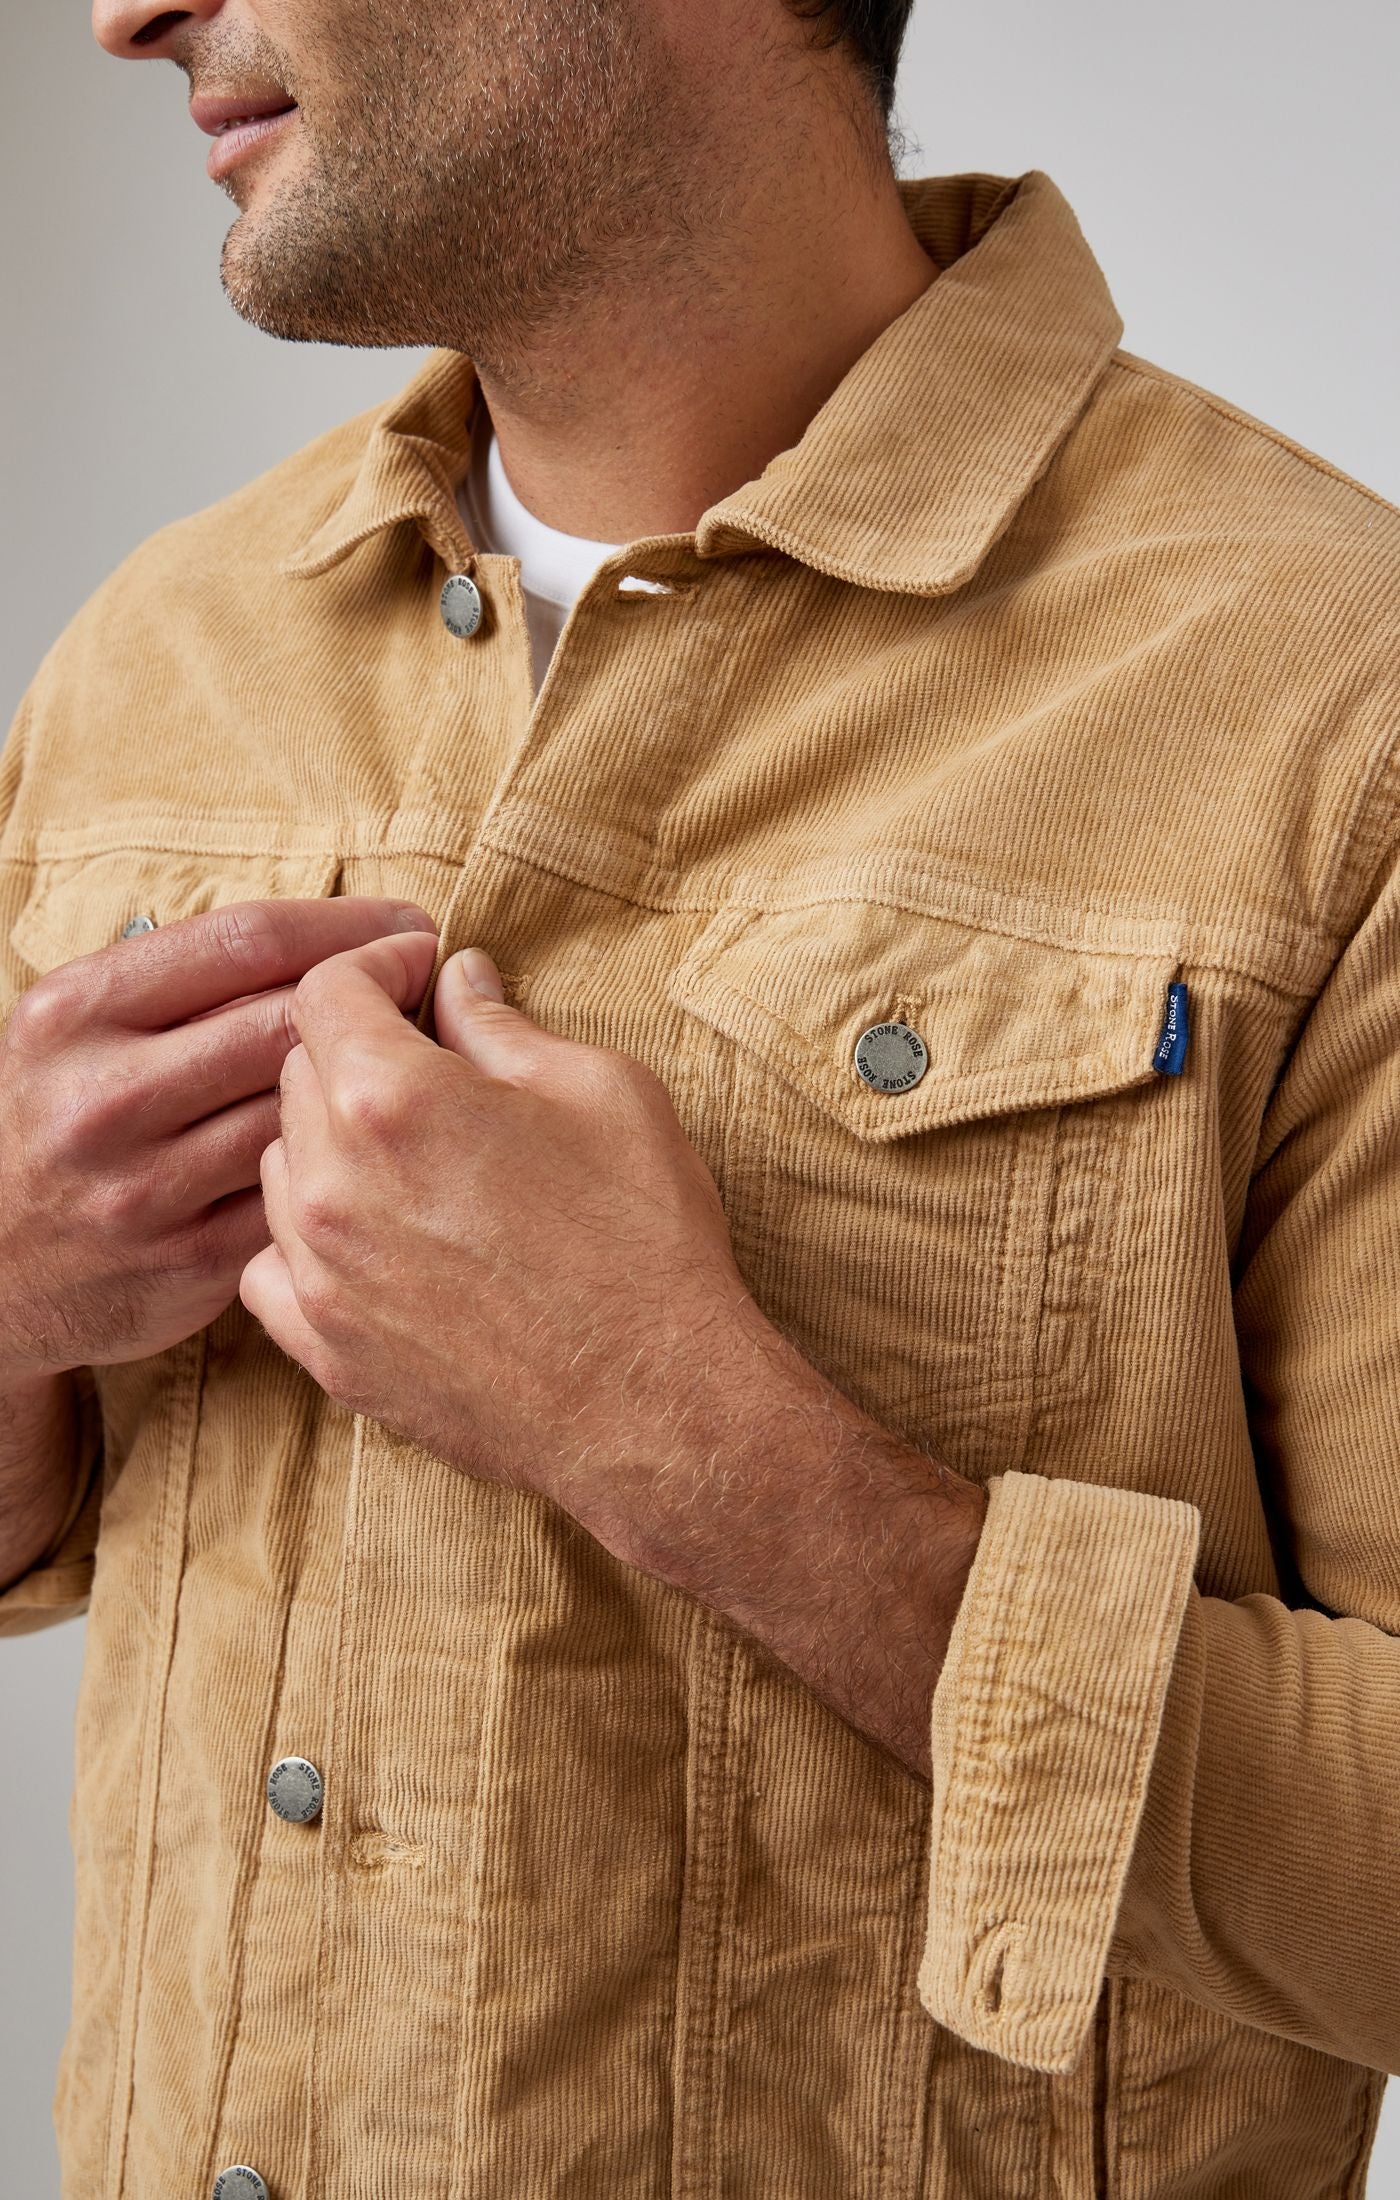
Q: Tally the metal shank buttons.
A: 5